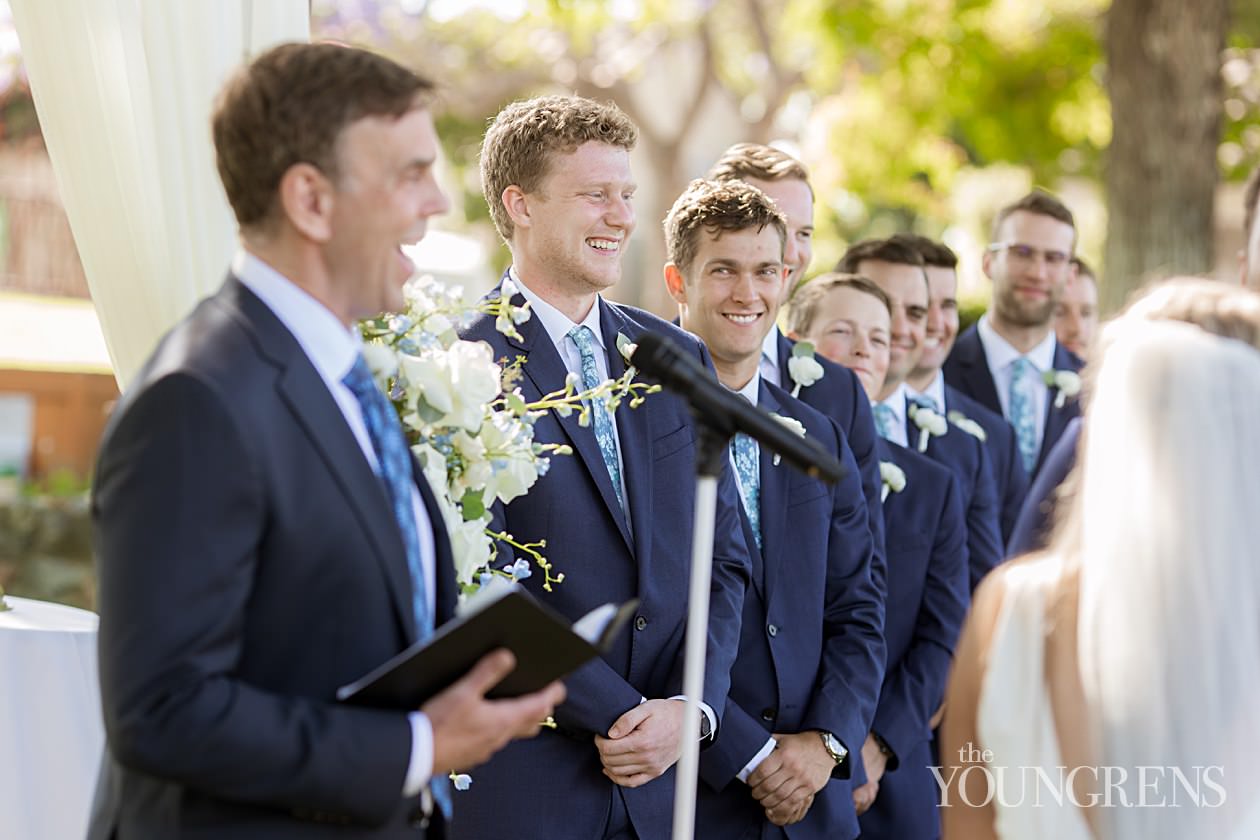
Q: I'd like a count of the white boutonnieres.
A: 7